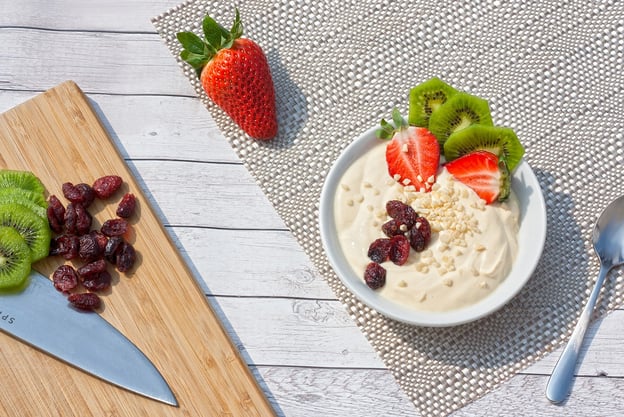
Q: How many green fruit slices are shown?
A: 7